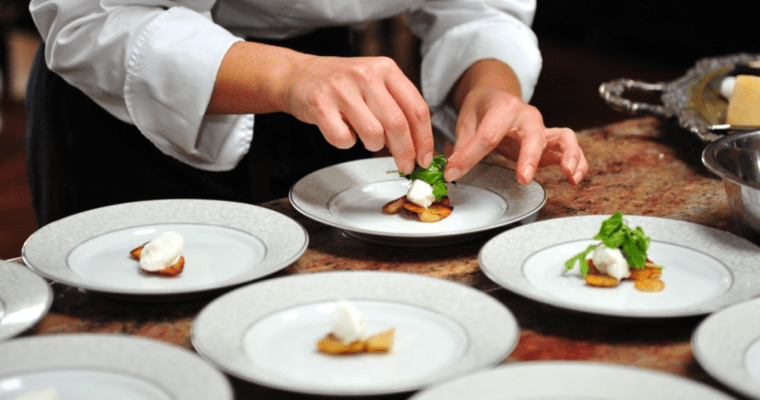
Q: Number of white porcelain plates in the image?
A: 8